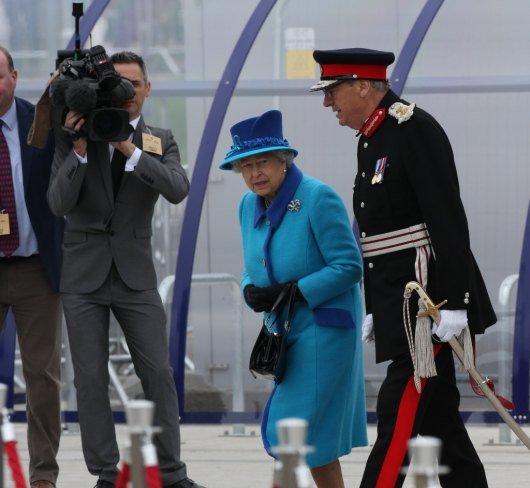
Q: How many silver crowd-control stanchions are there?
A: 4